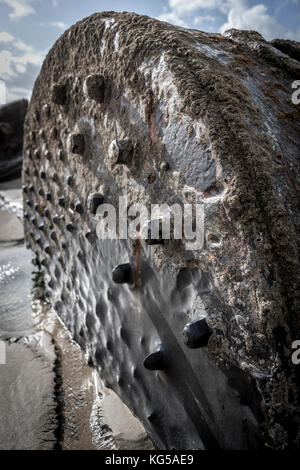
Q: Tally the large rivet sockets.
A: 9